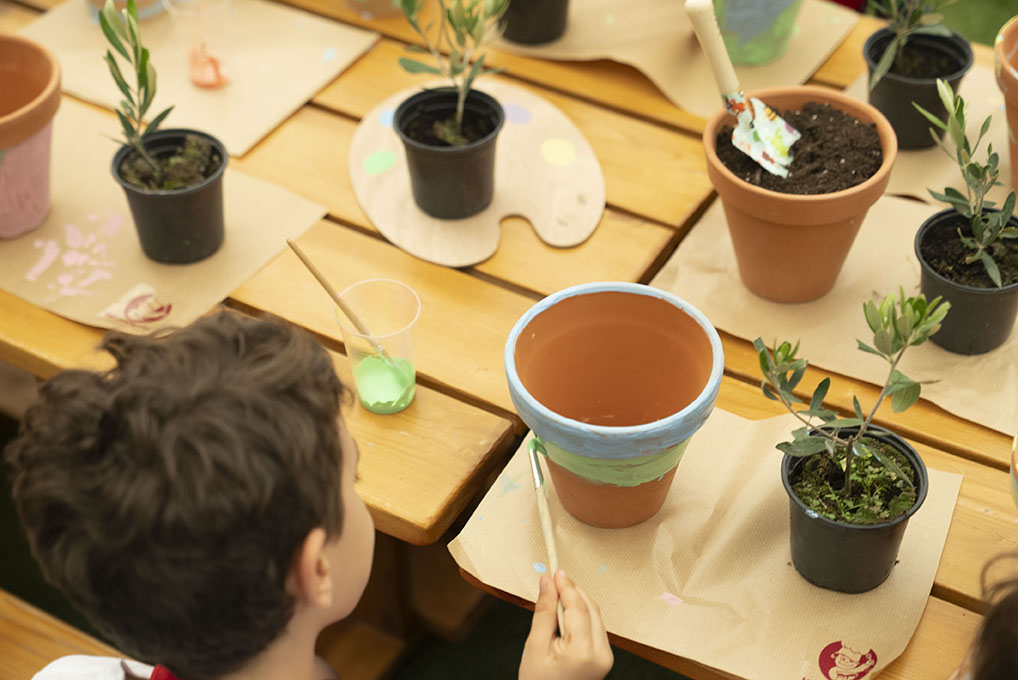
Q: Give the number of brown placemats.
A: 6